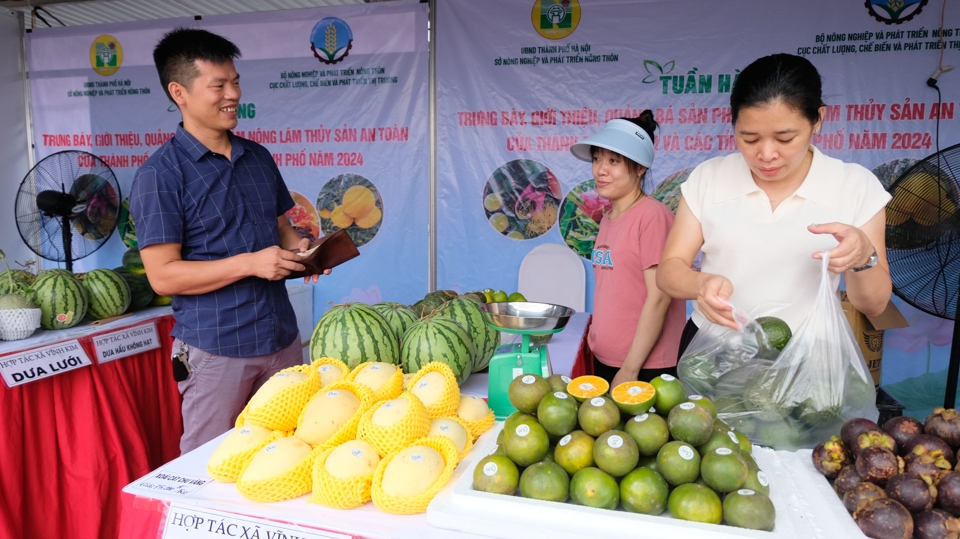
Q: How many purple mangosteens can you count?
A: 15